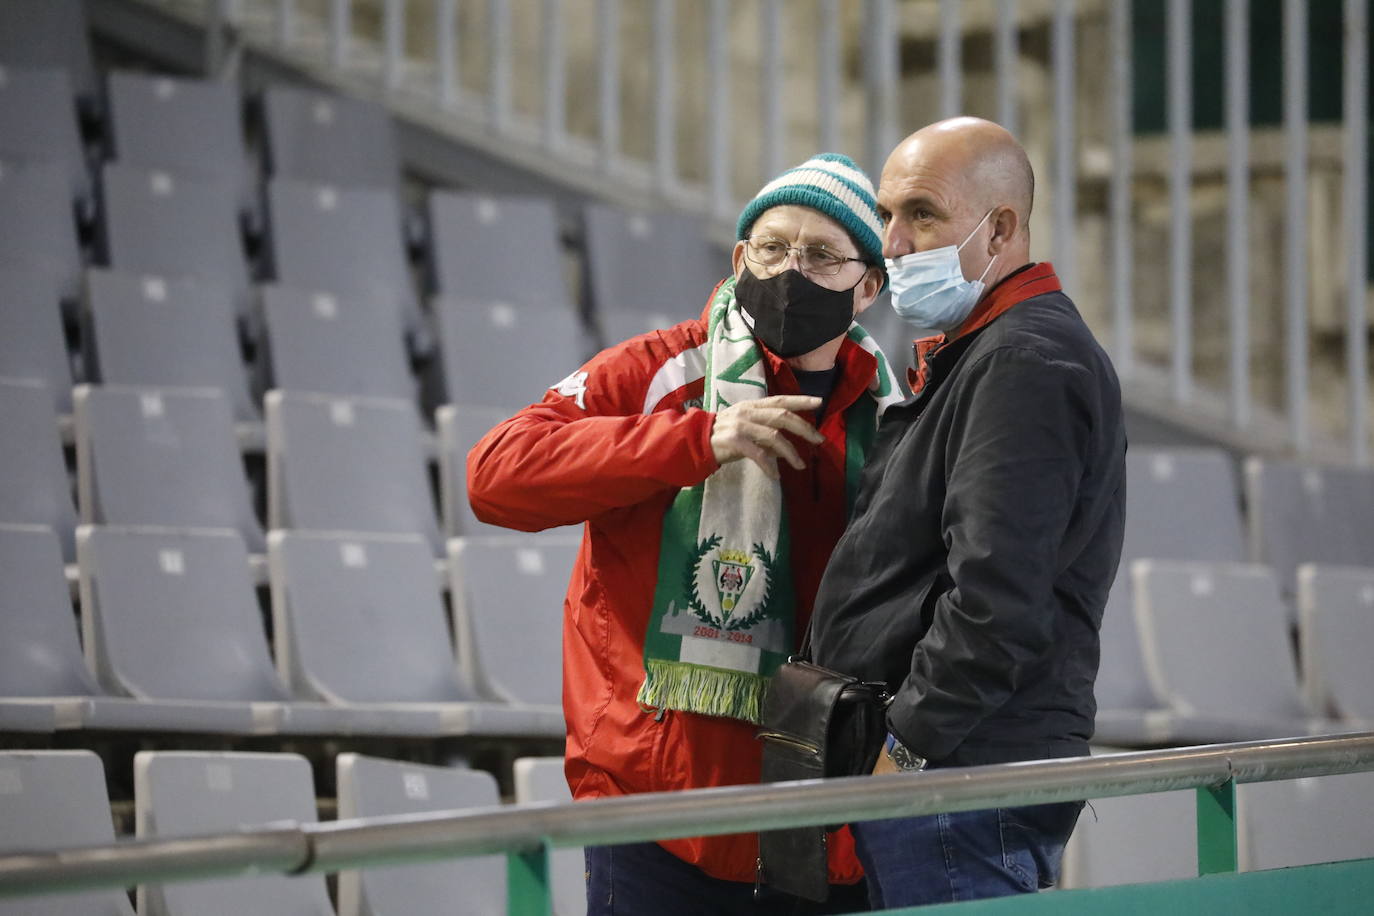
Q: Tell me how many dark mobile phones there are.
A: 0